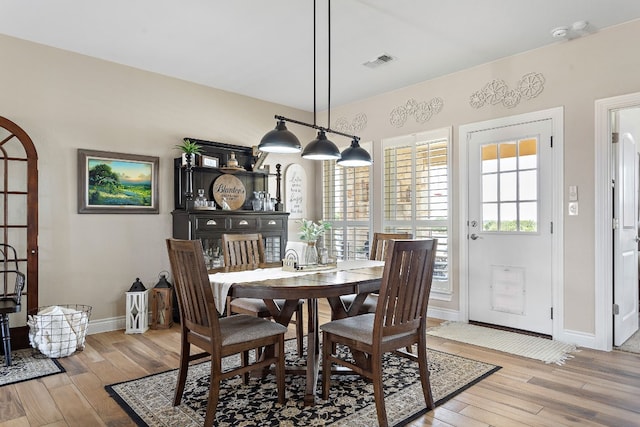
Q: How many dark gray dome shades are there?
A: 3